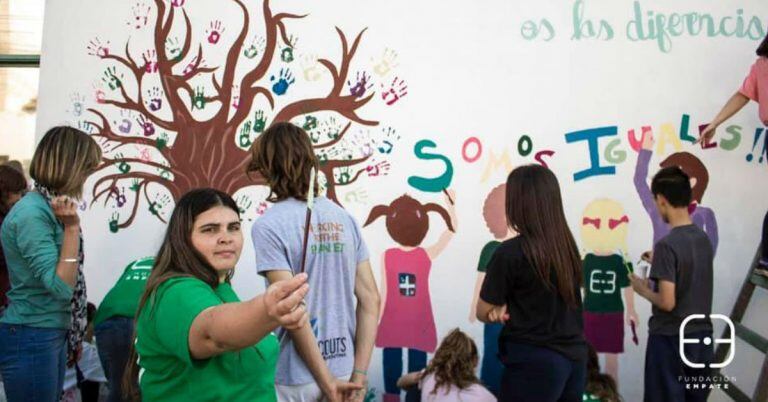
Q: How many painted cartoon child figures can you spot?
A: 4